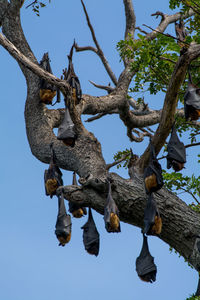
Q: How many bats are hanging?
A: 13